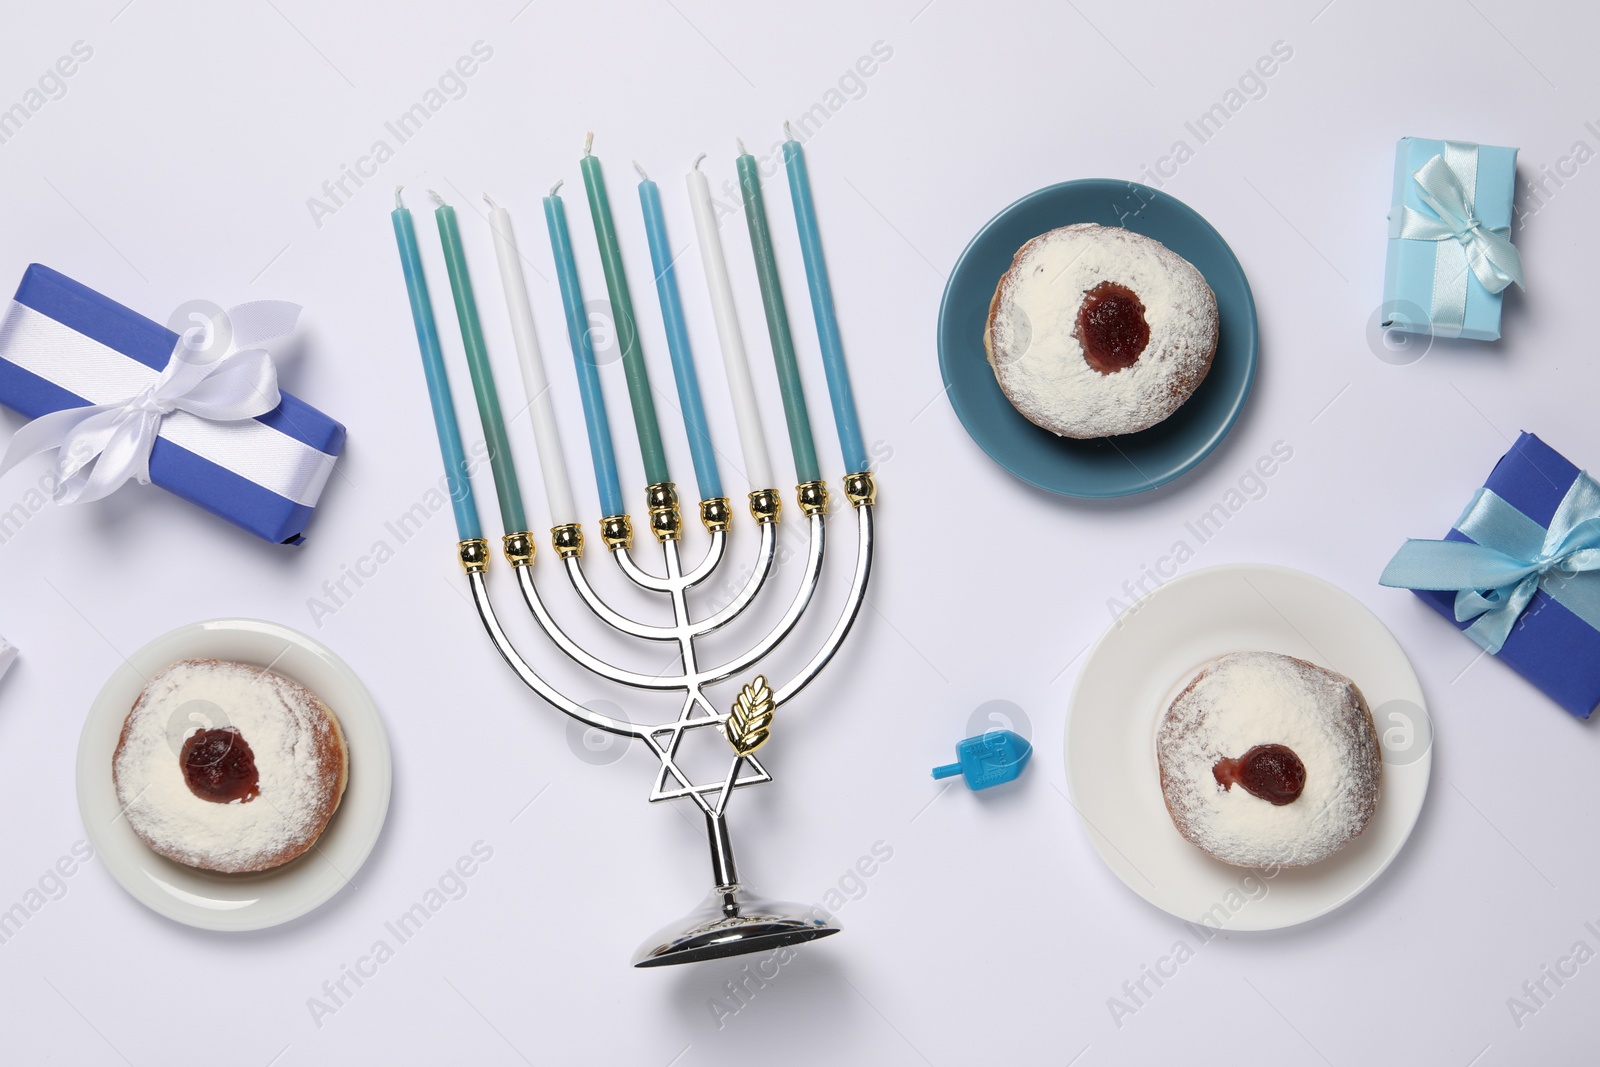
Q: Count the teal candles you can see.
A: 3